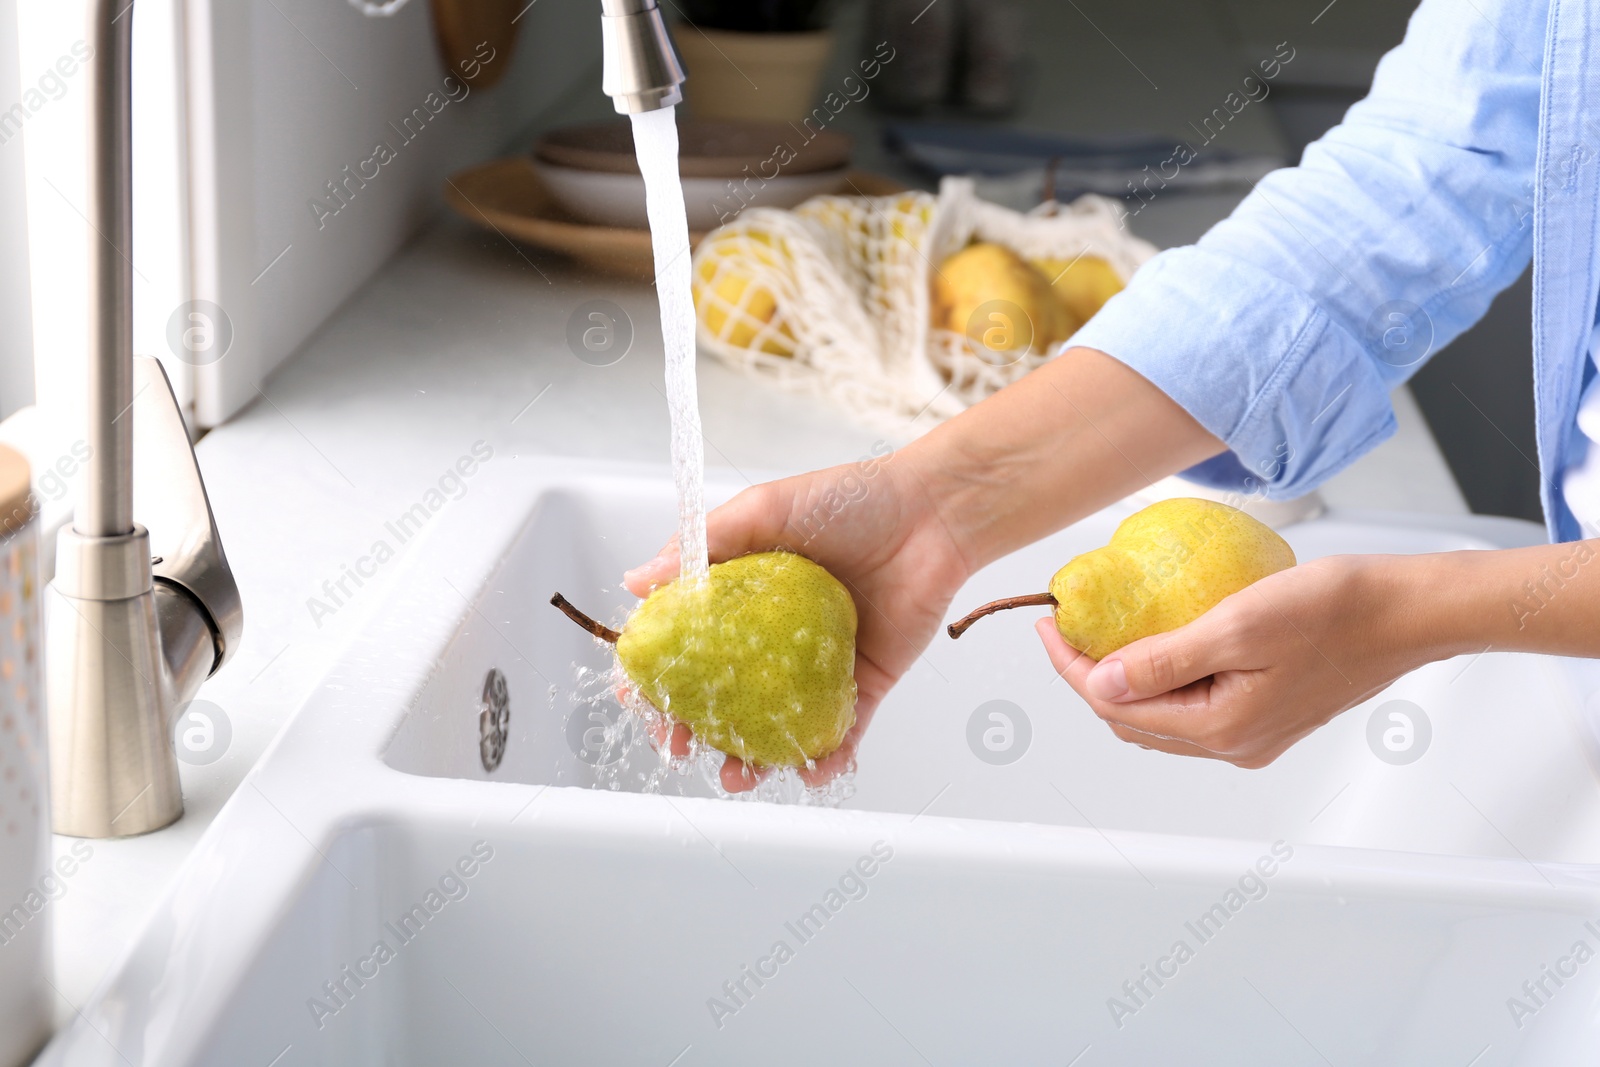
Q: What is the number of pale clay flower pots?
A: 1